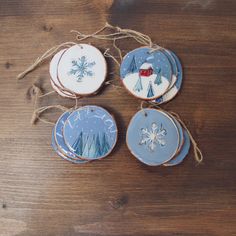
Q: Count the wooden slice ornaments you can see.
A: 12